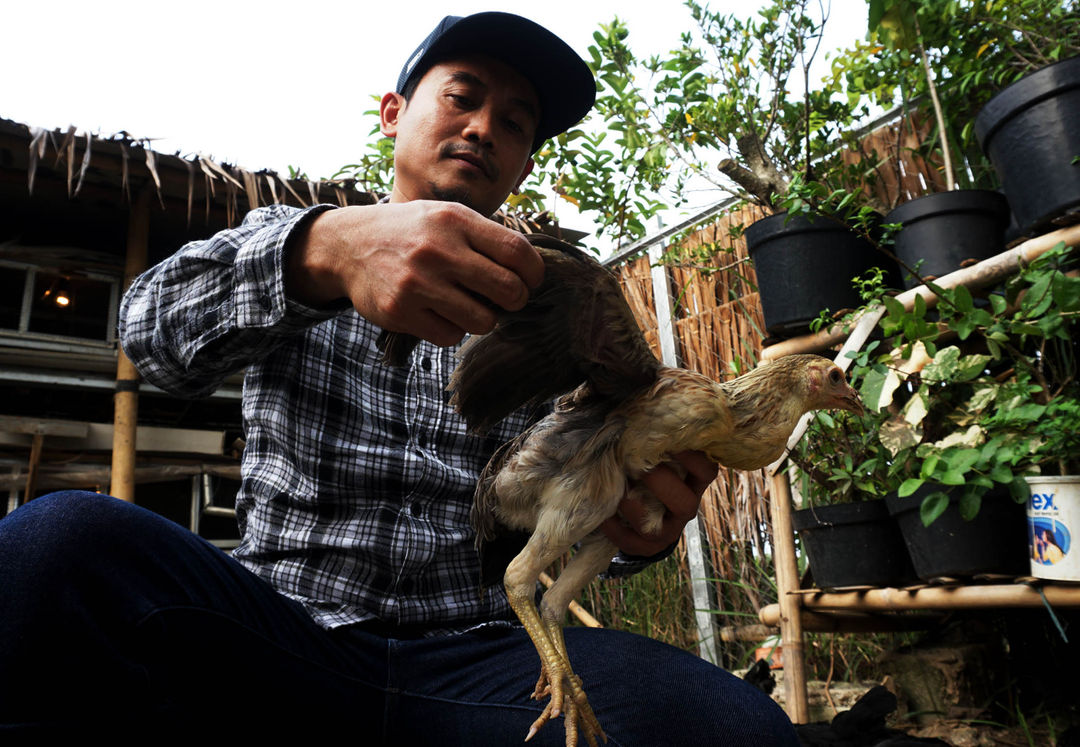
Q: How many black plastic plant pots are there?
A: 5